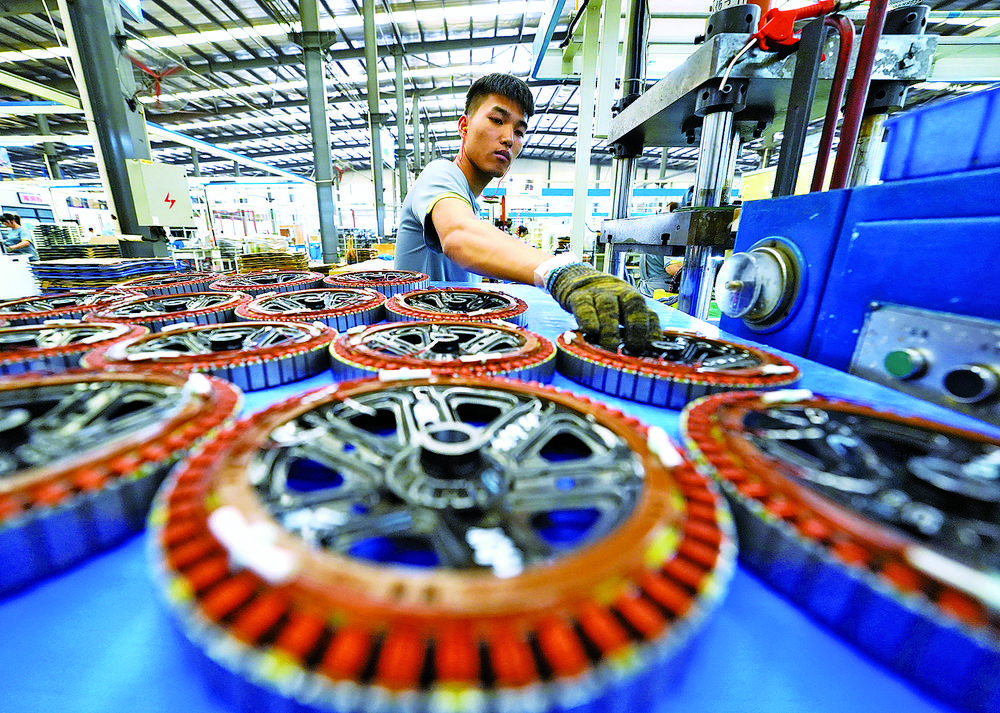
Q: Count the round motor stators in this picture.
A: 14